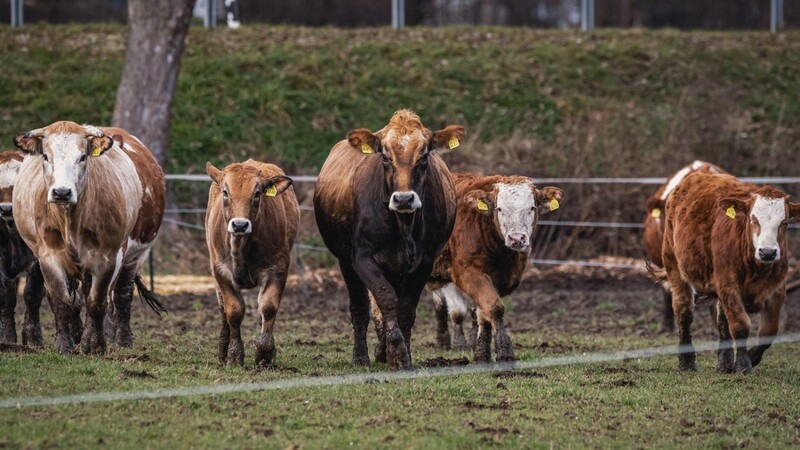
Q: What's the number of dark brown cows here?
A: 1